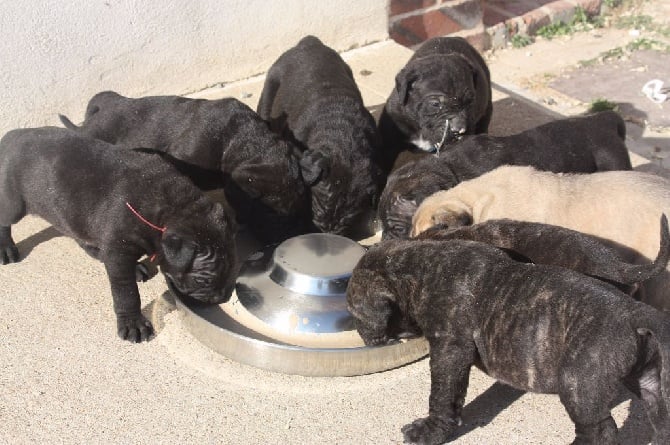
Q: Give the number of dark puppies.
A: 7